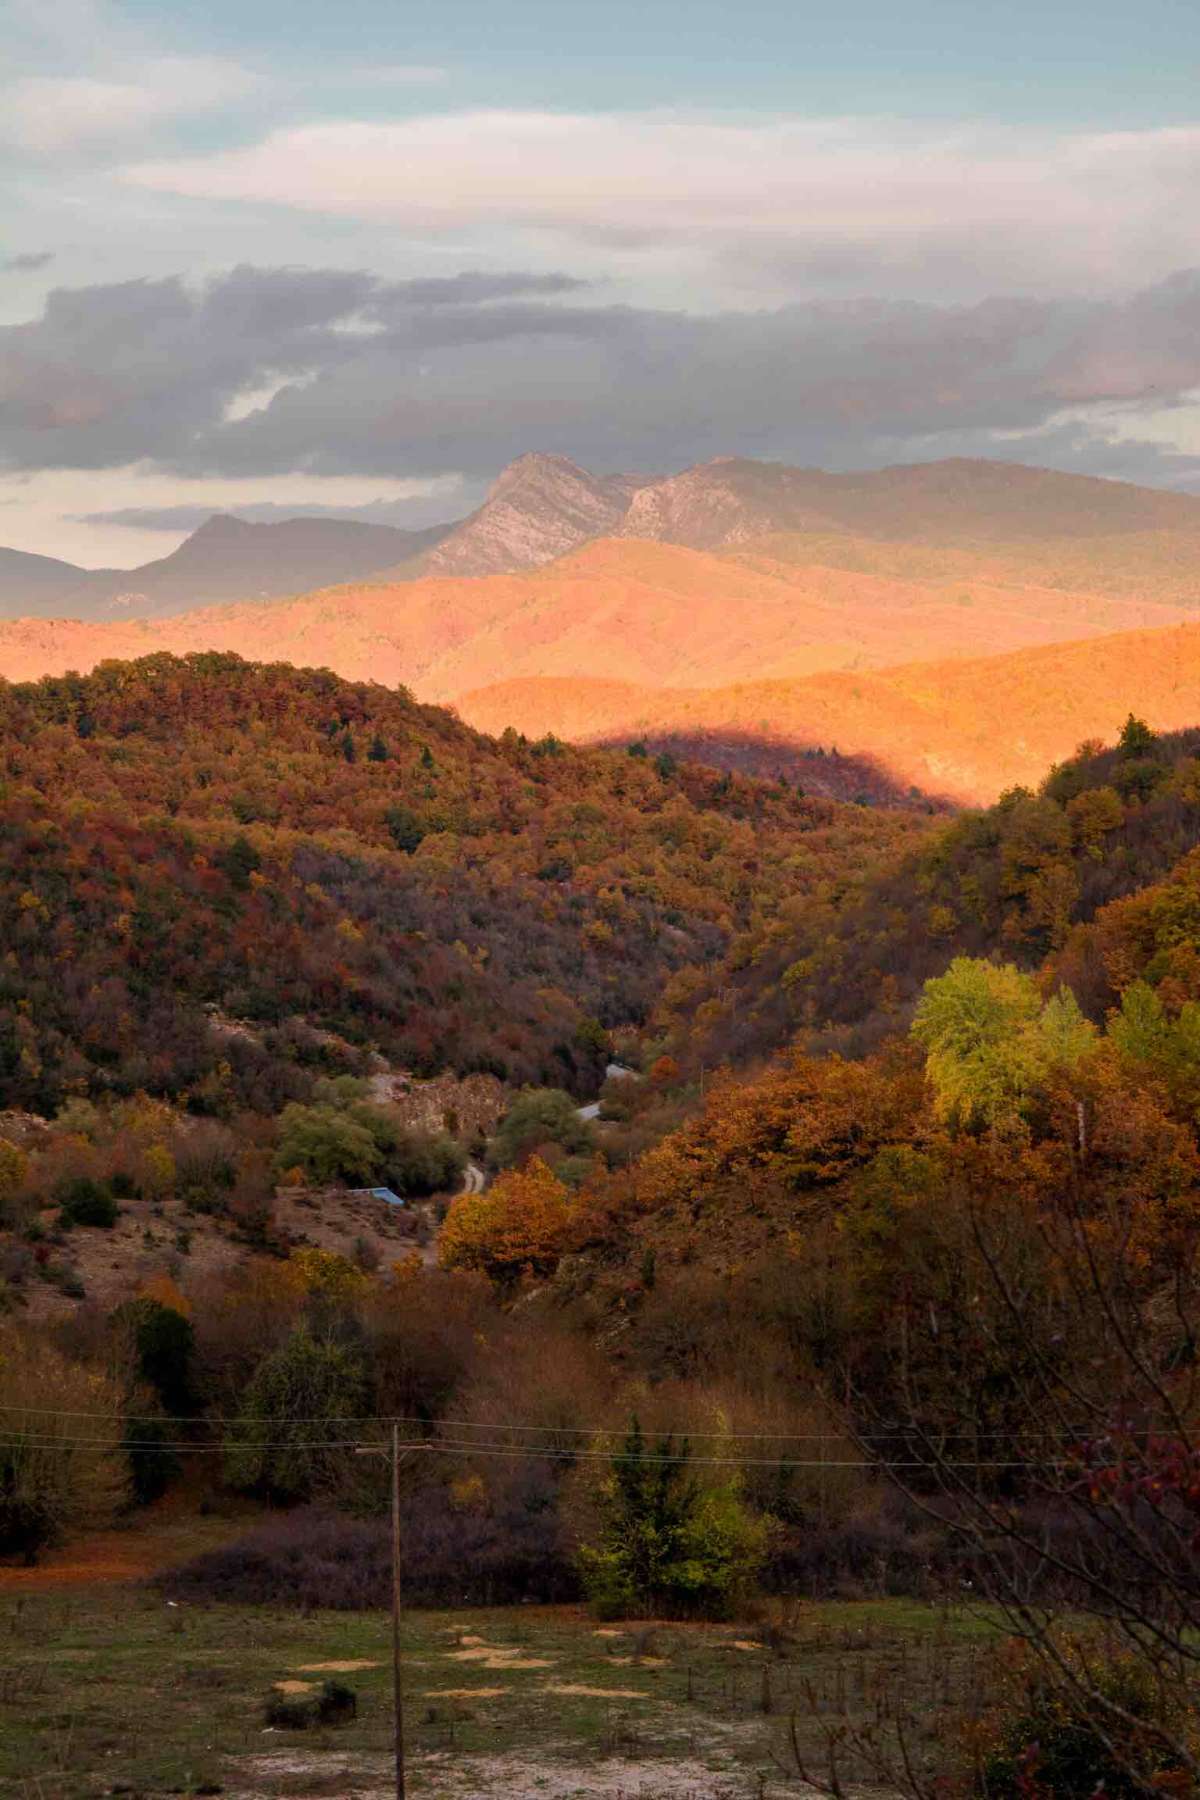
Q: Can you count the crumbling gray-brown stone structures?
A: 0